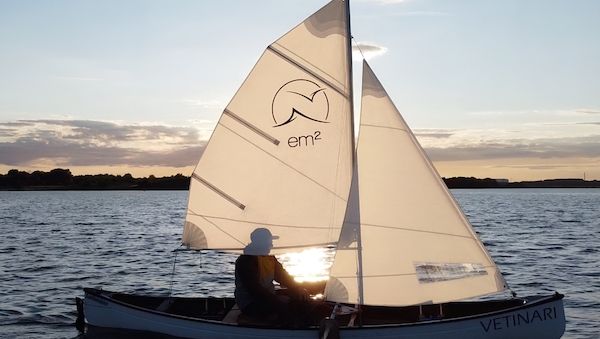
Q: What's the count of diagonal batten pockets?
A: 3